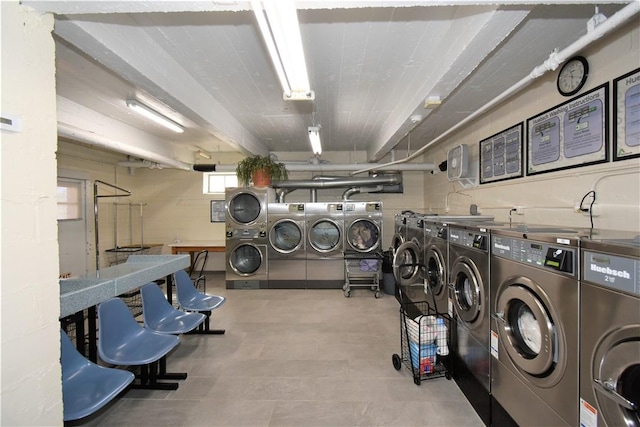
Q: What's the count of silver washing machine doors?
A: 11